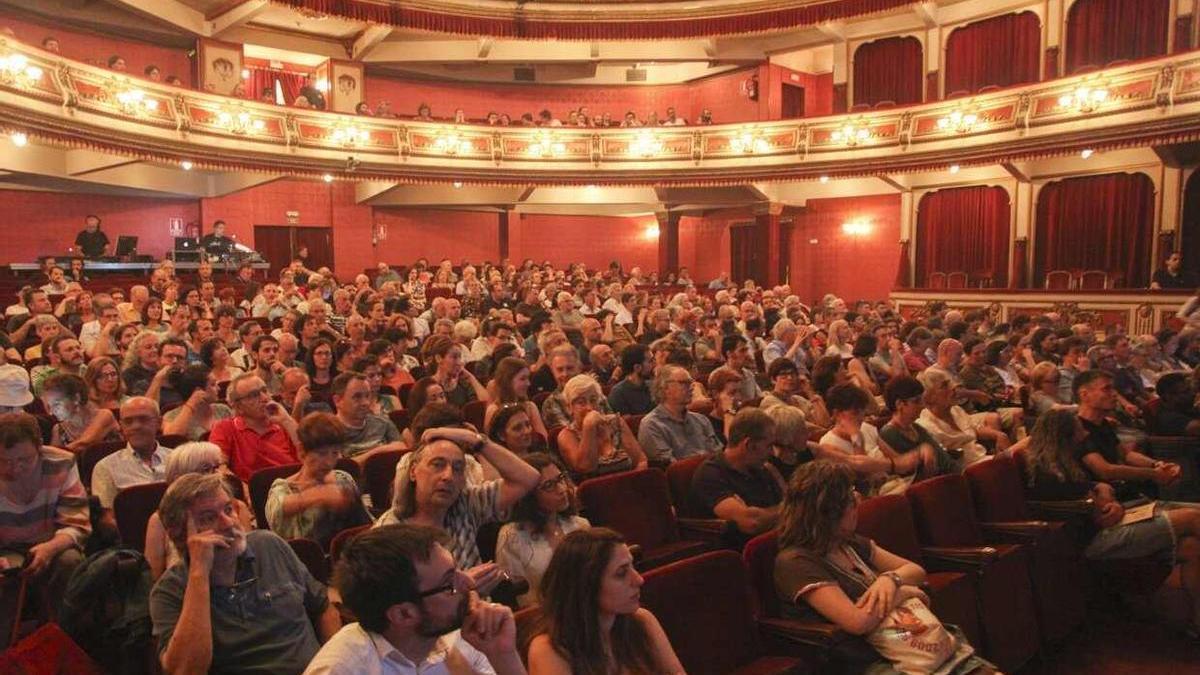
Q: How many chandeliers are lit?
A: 11